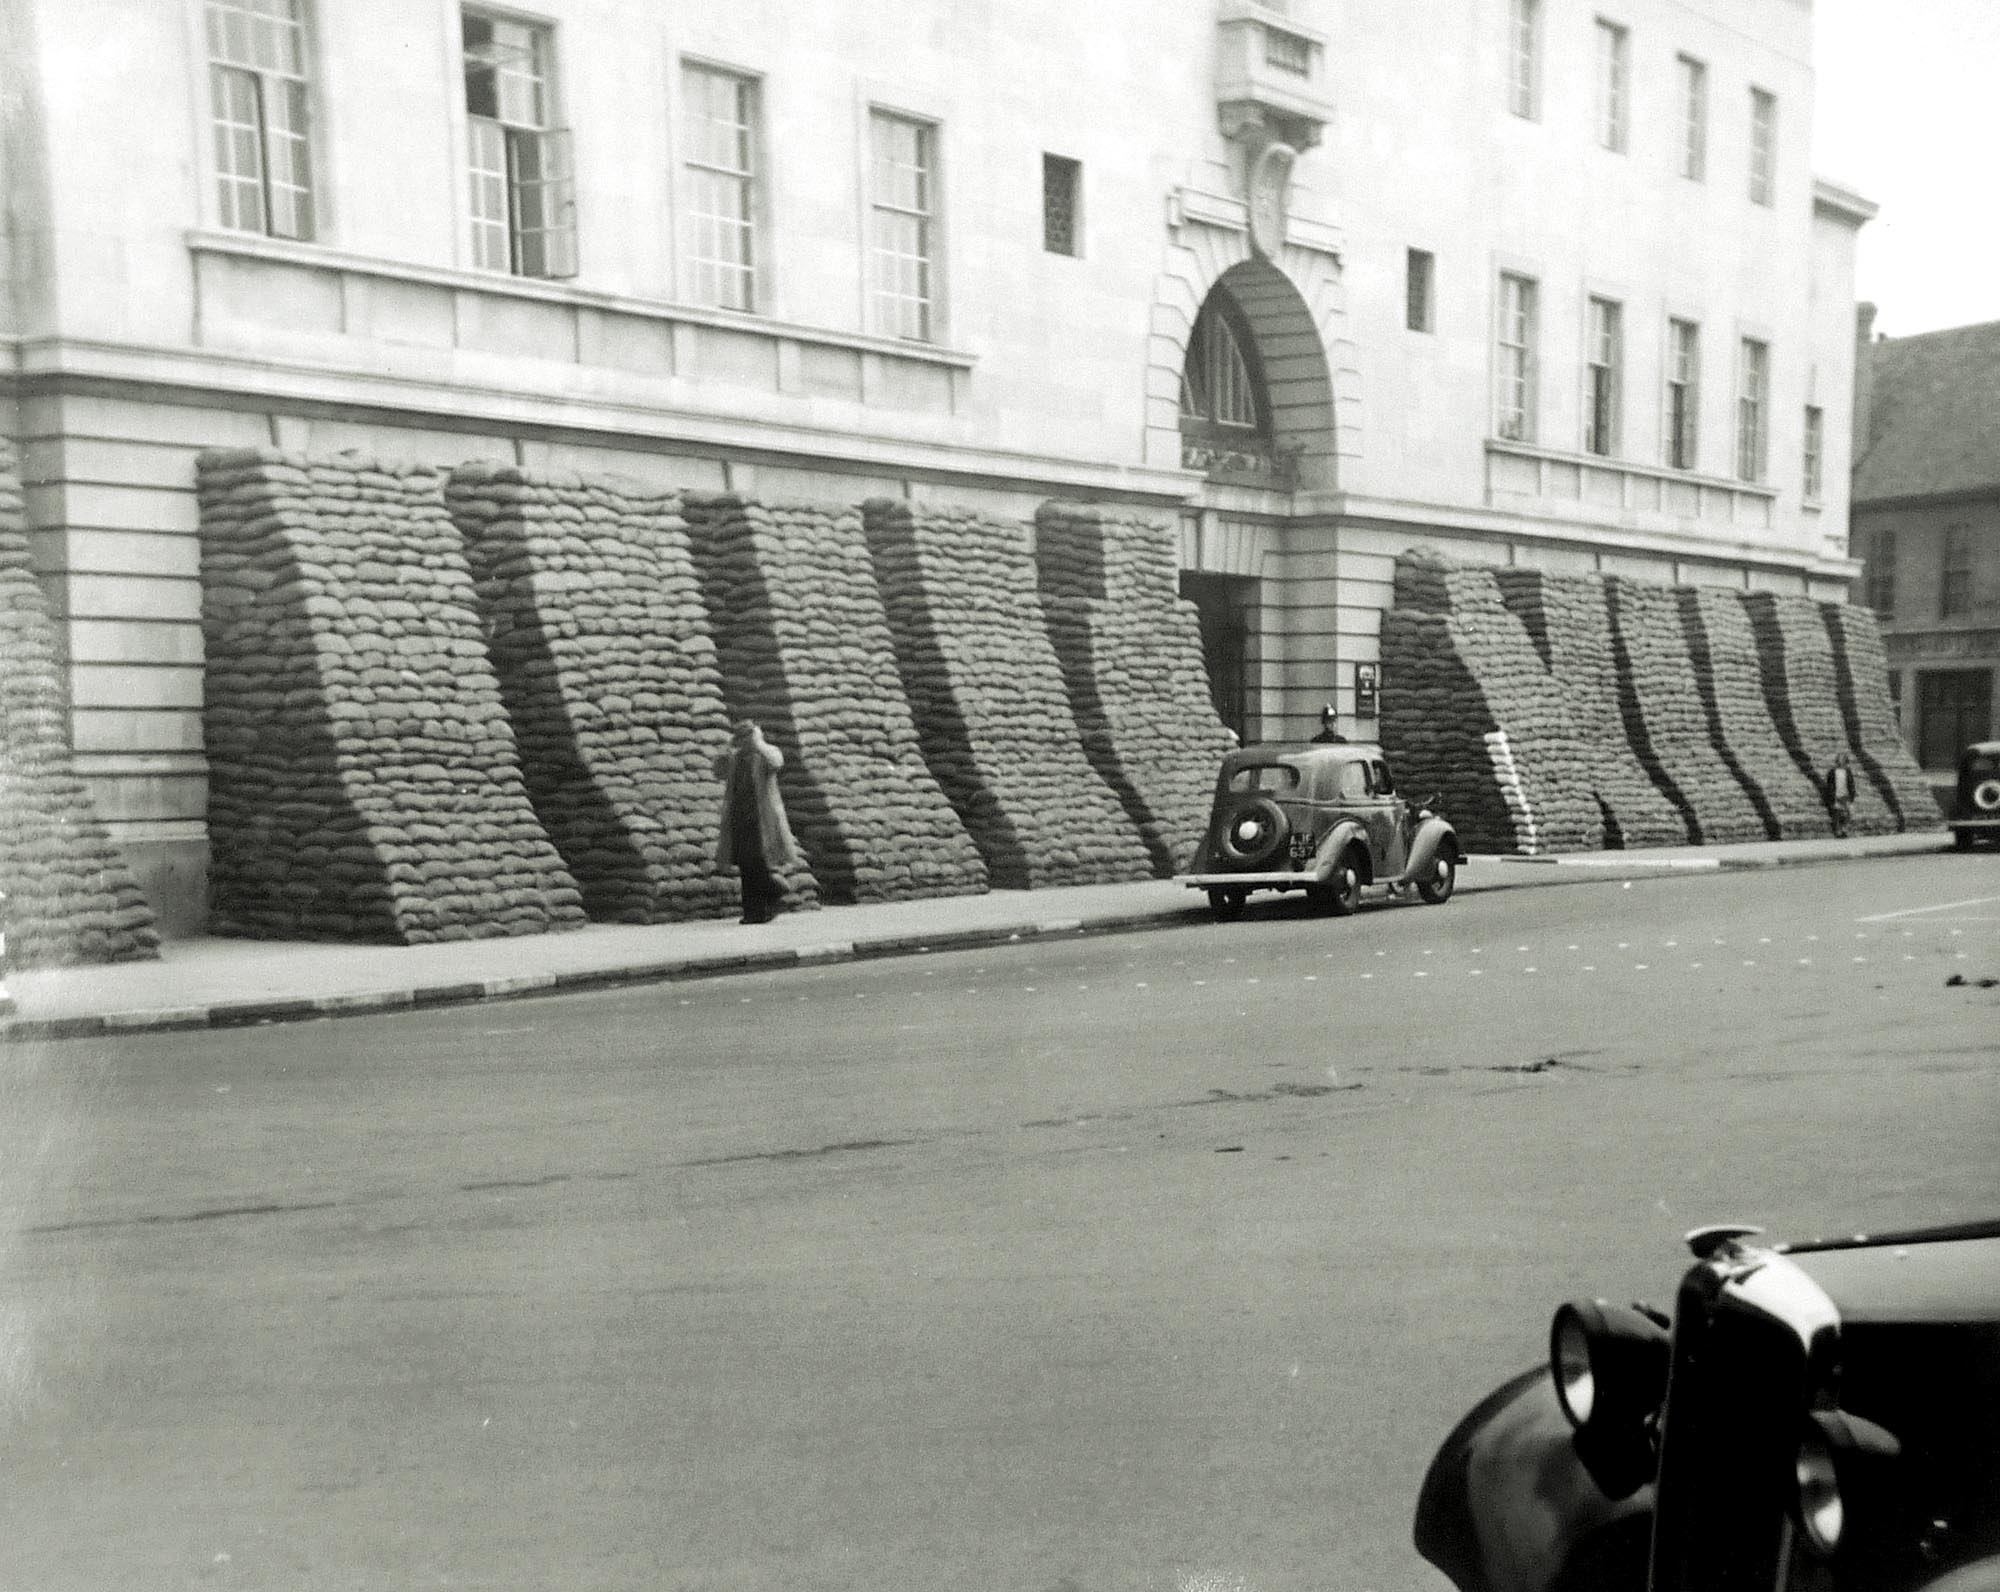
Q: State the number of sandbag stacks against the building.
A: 12